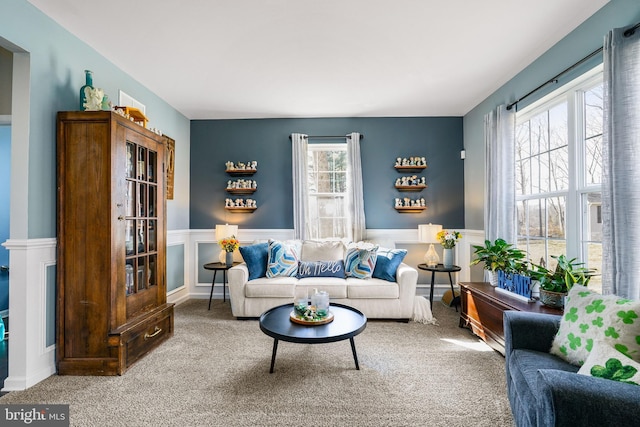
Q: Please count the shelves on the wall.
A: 6